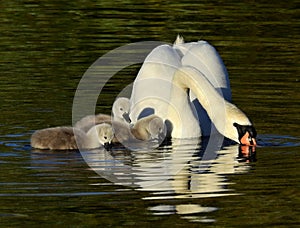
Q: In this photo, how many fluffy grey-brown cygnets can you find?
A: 3